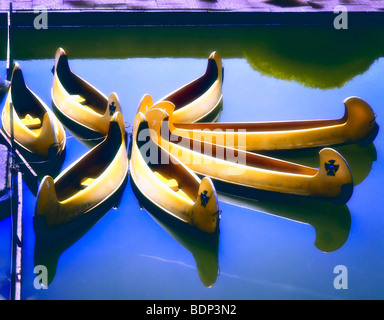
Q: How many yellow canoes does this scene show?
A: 7